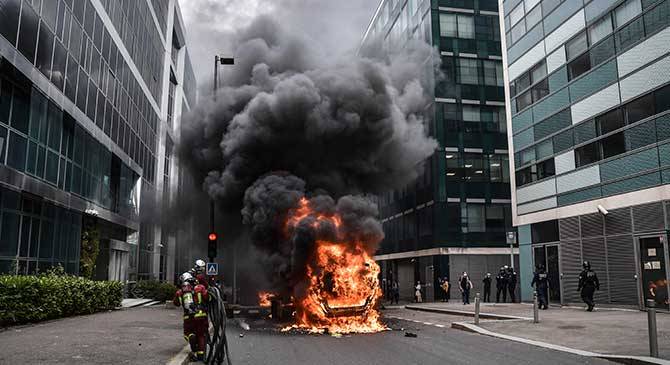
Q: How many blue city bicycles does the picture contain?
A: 0